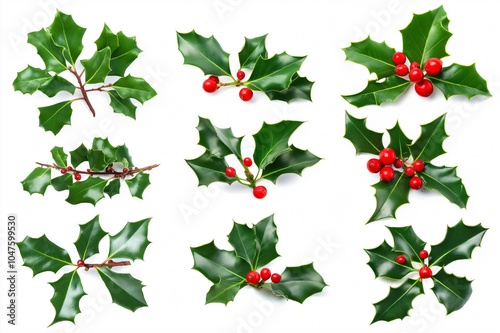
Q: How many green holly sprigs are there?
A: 9